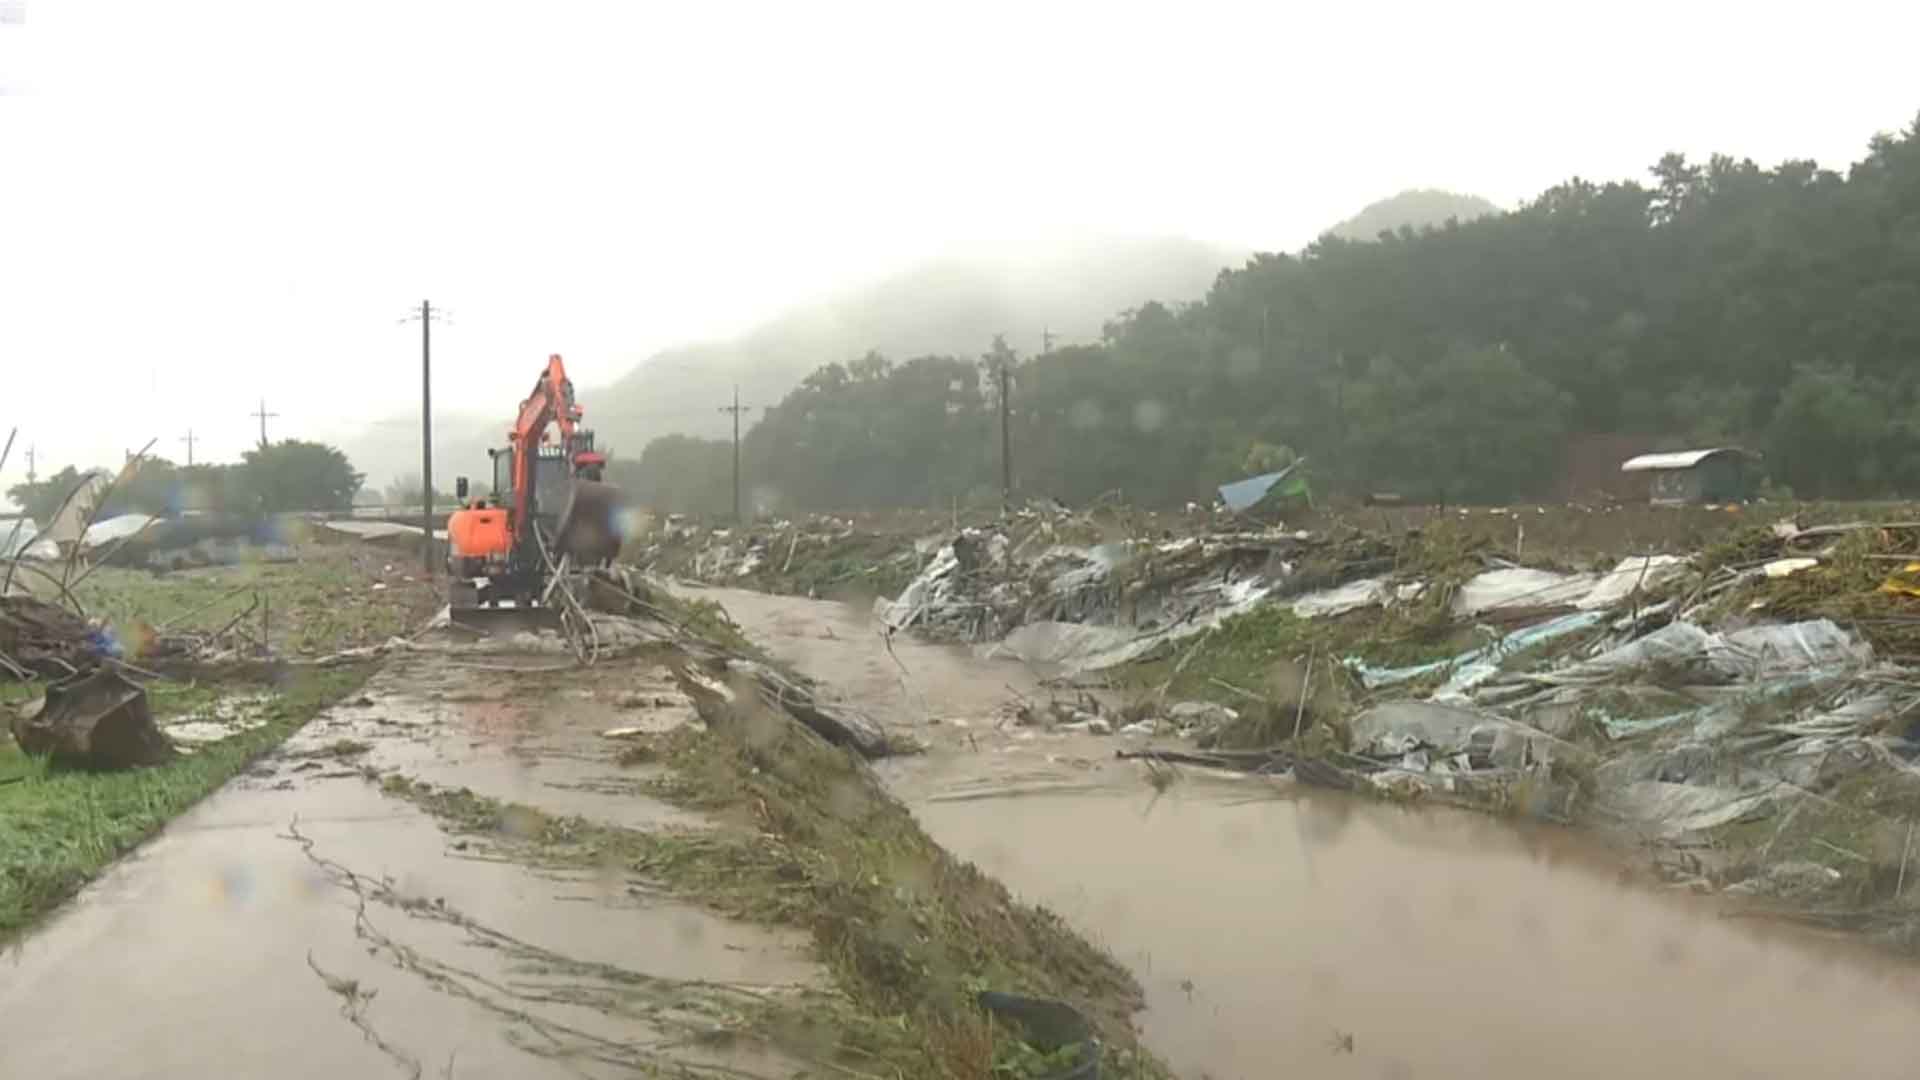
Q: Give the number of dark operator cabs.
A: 1